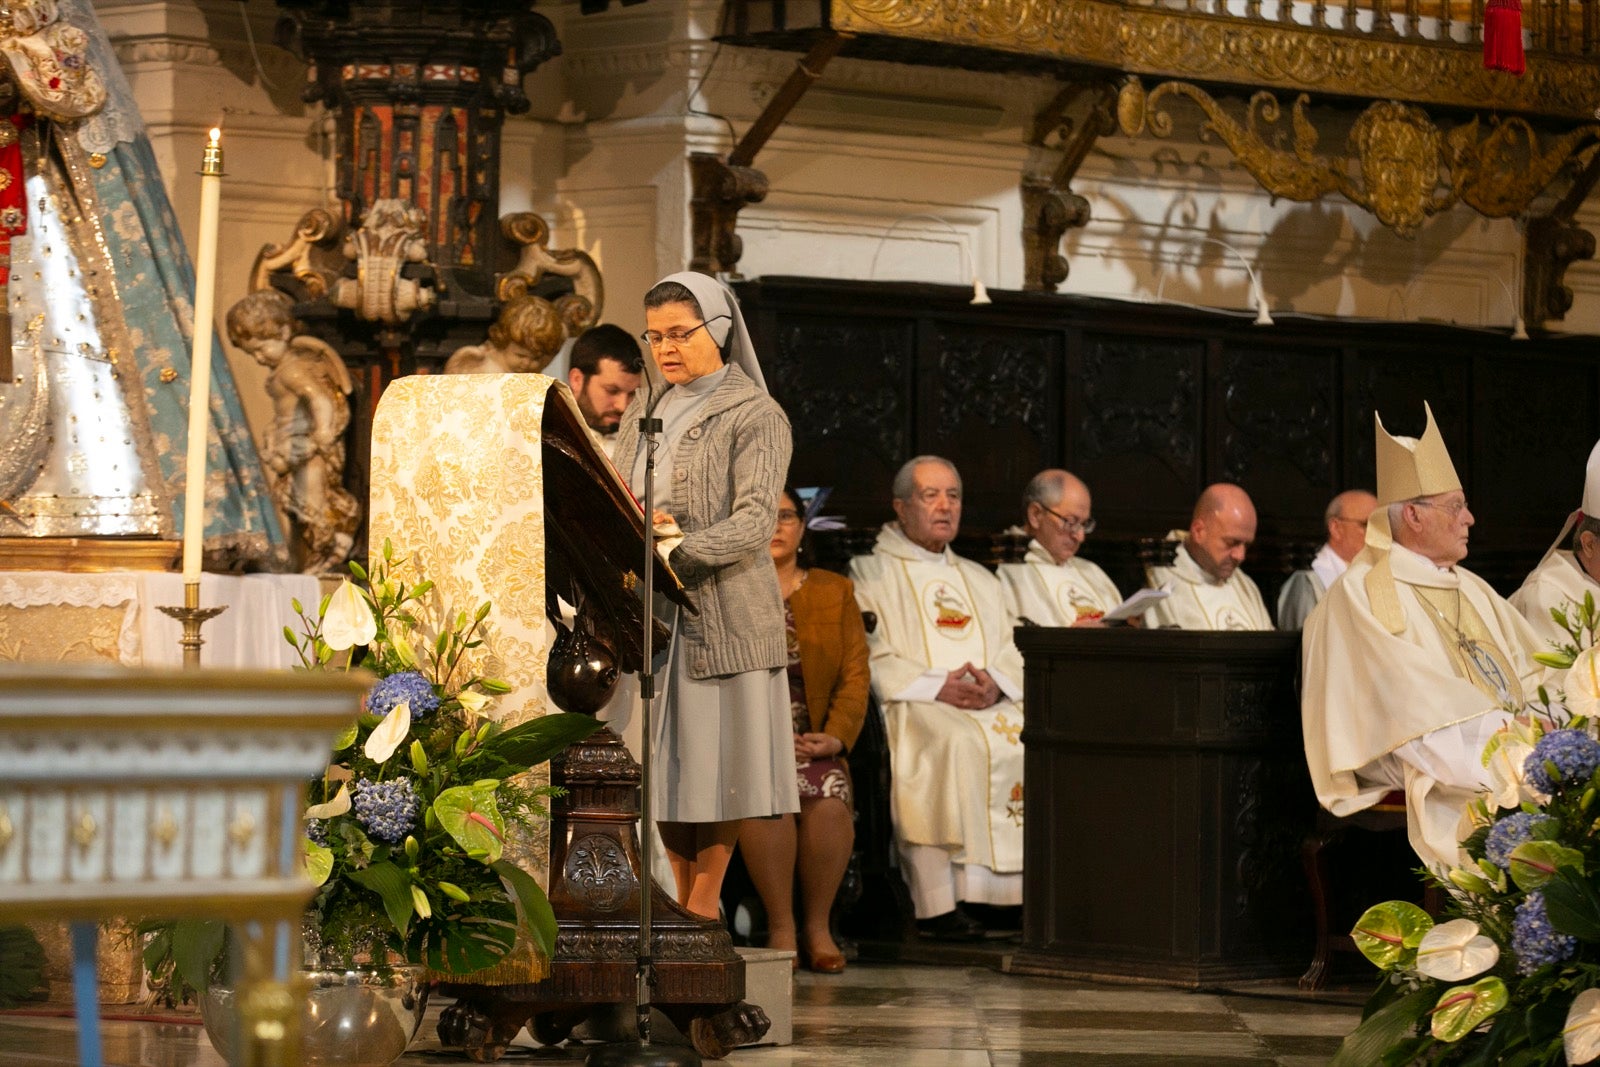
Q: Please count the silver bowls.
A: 1